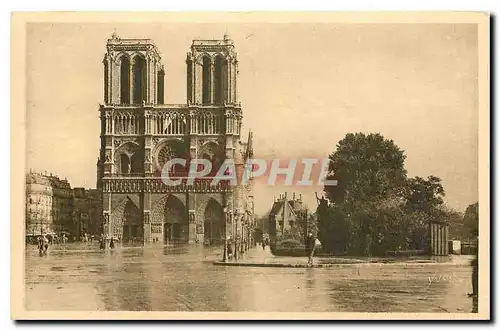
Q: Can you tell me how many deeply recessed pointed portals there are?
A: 3